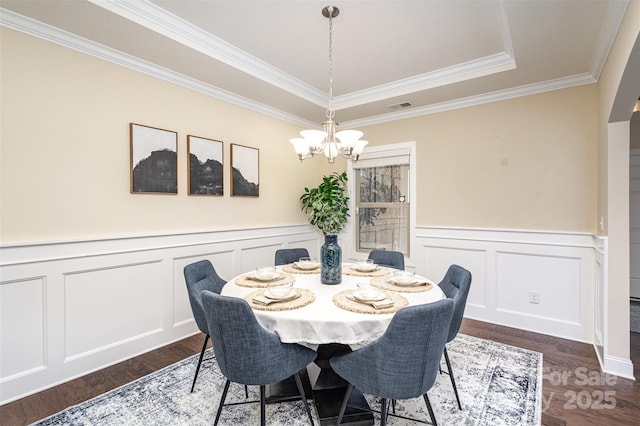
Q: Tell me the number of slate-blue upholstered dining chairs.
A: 6